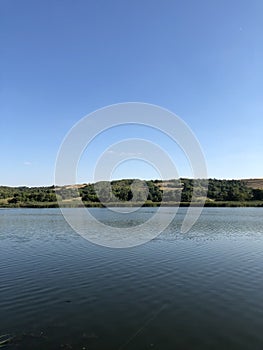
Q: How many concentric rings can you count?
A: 2